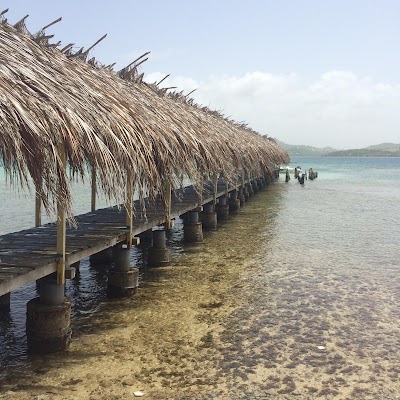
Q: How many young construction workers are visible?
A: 0